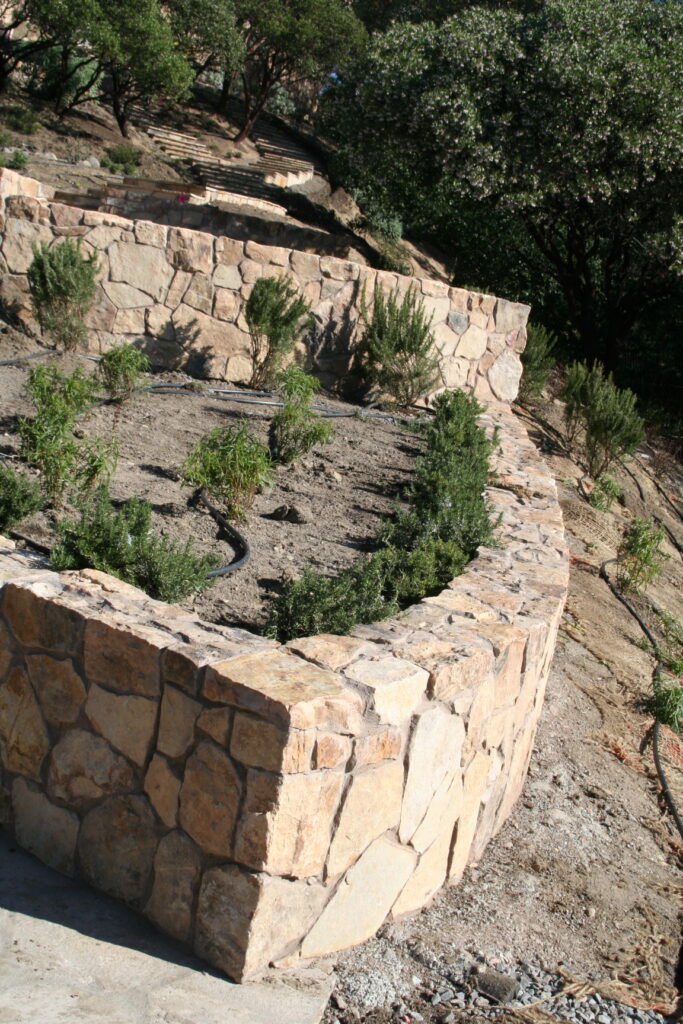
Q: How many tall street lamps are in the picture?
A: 0